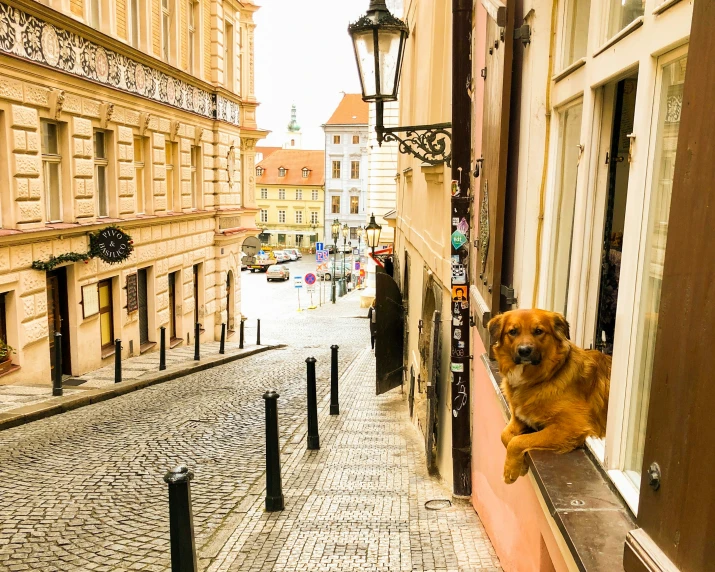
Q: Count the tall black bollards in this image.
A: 11